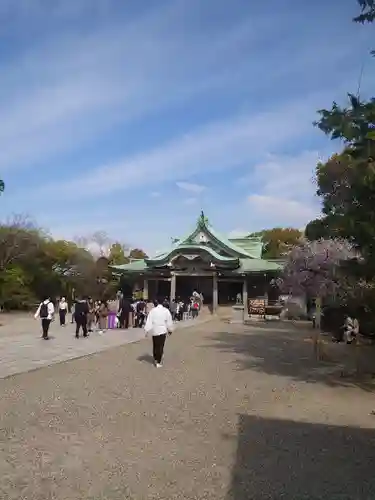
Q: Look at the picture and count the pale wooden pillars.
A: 4